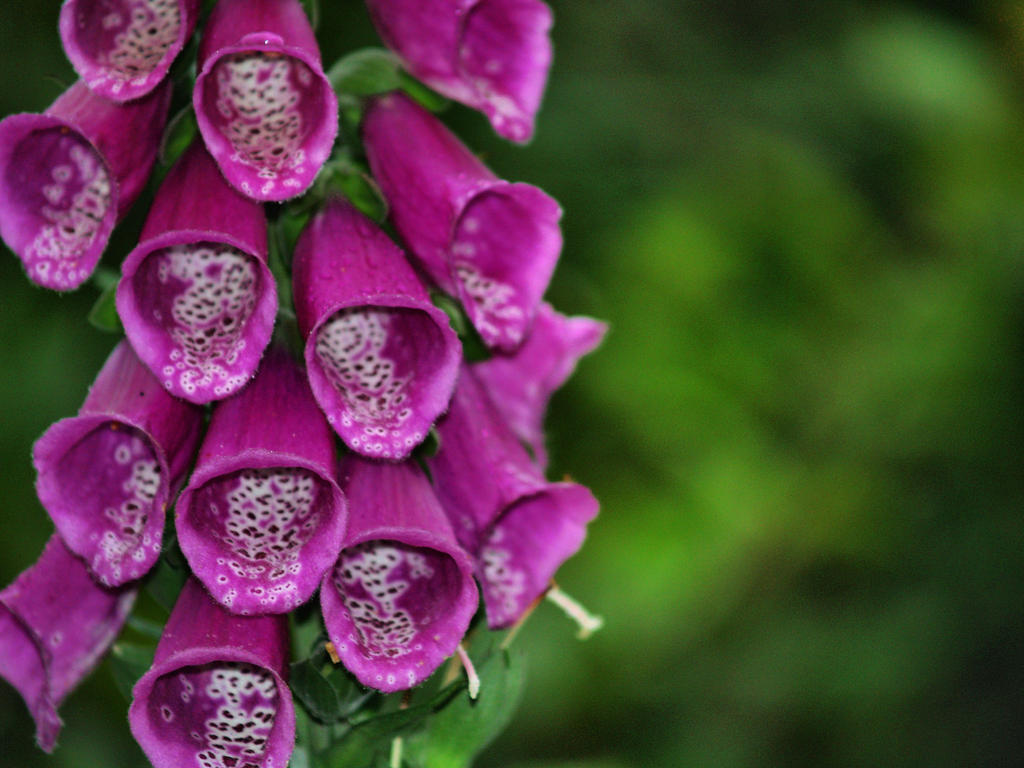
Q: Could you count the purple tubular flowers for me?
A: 14